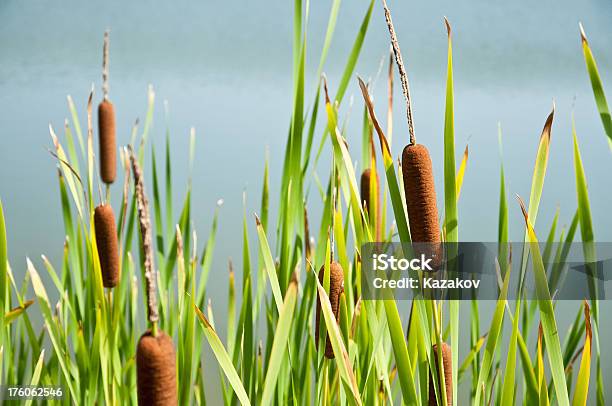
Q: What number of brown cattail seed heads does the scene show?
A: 7